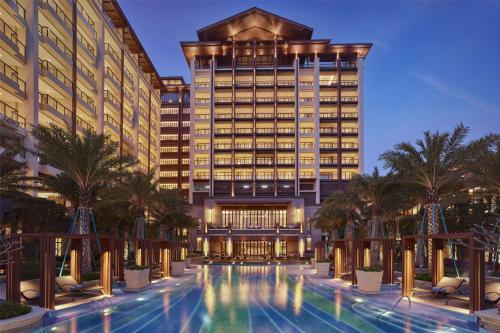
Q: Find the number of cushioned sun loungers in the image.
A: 4